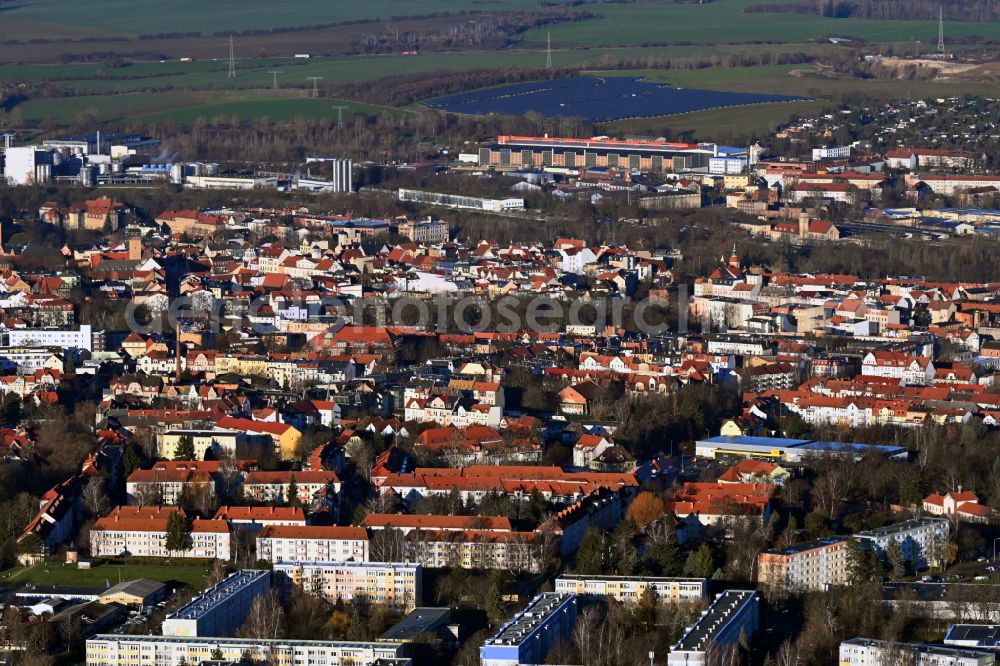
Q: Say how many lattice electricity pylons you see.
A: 6